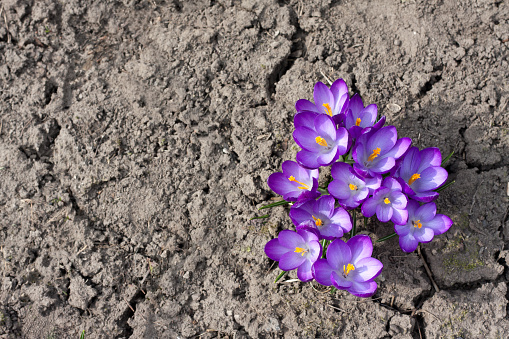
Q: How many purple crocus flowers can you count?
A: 12